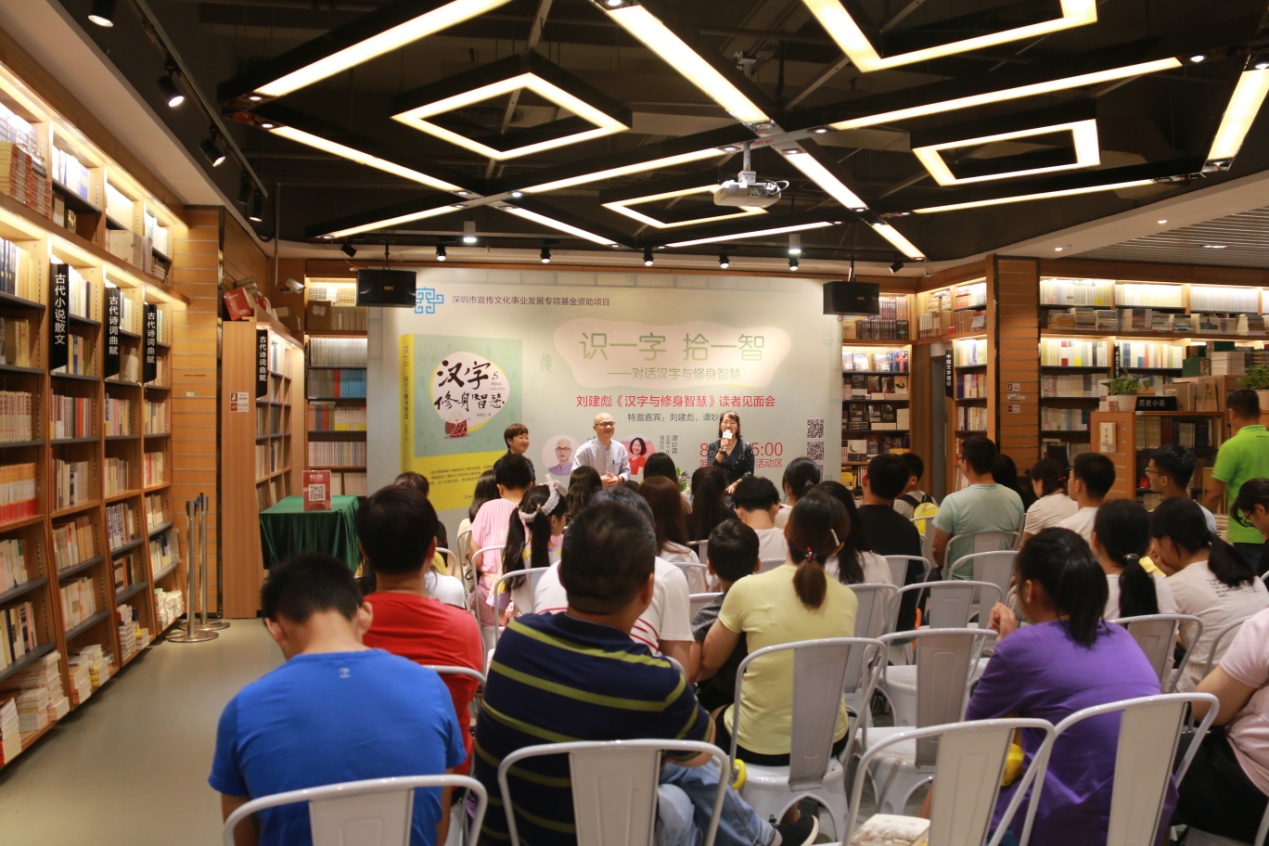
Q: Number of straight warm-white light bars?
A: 12